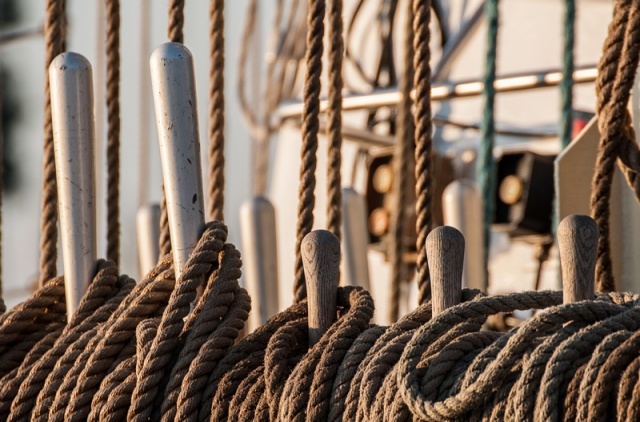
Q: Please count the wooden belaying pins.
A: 3